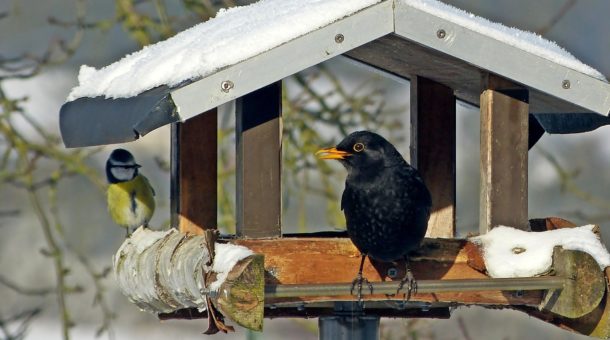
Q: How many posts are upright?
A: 4